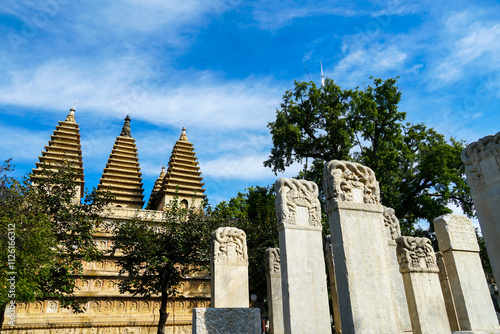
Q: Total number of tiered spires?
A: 4